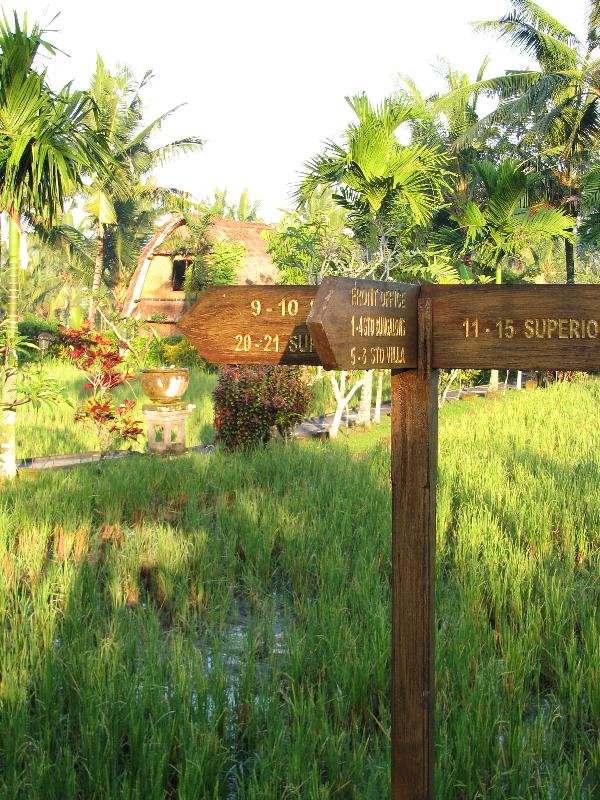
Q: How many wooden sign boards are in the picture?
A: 3